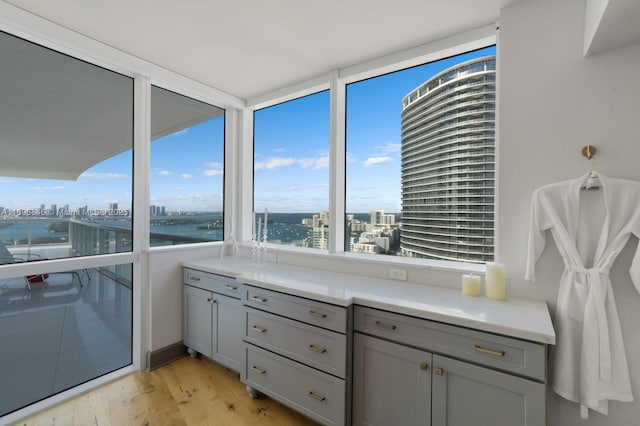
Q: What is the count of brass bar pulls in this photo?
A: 10